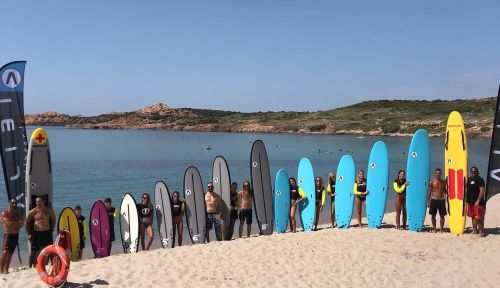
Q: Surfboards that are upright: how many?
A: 14